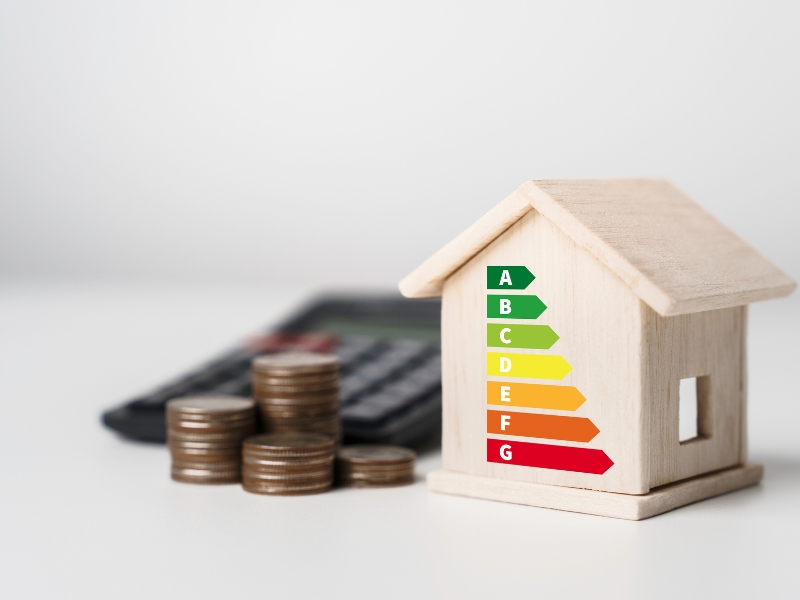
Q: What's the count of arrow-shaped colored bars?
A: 7